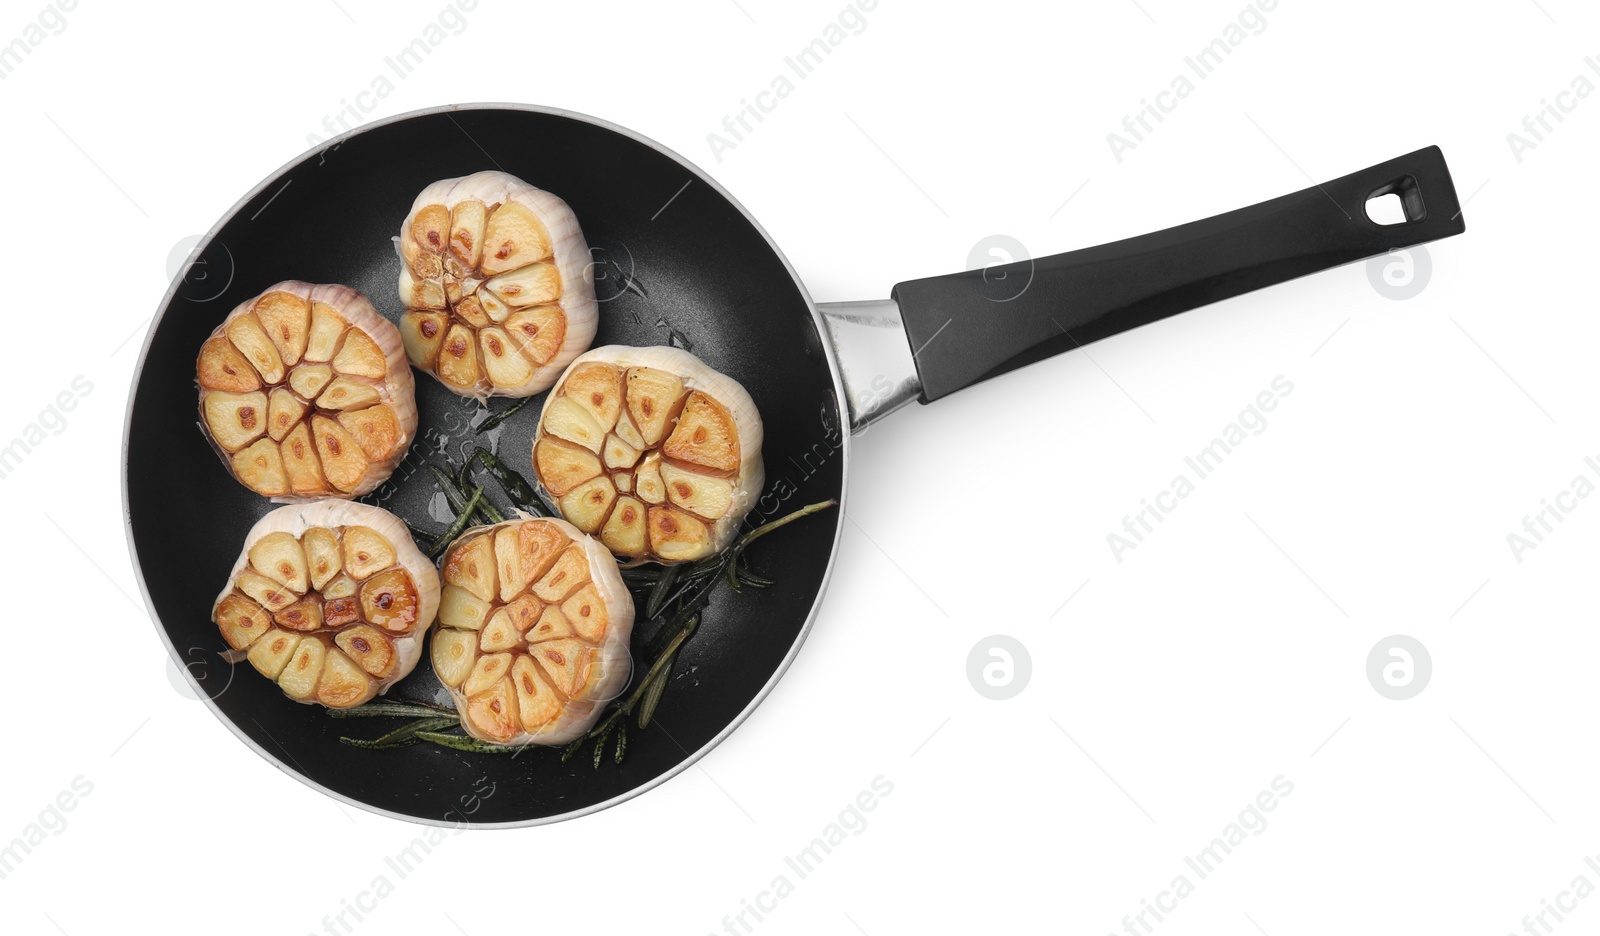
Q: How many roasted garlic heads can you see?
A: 5